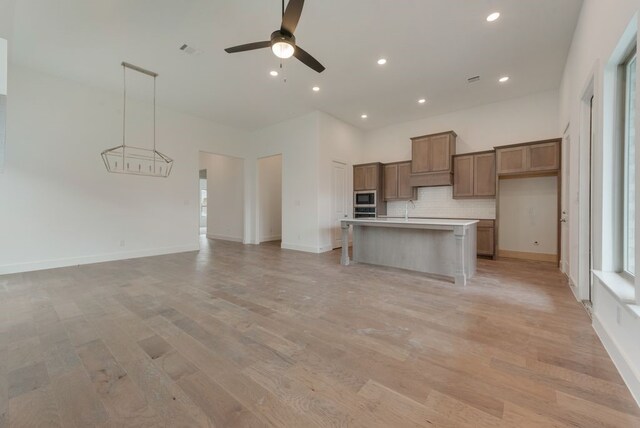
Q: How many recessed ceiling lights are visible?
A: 7